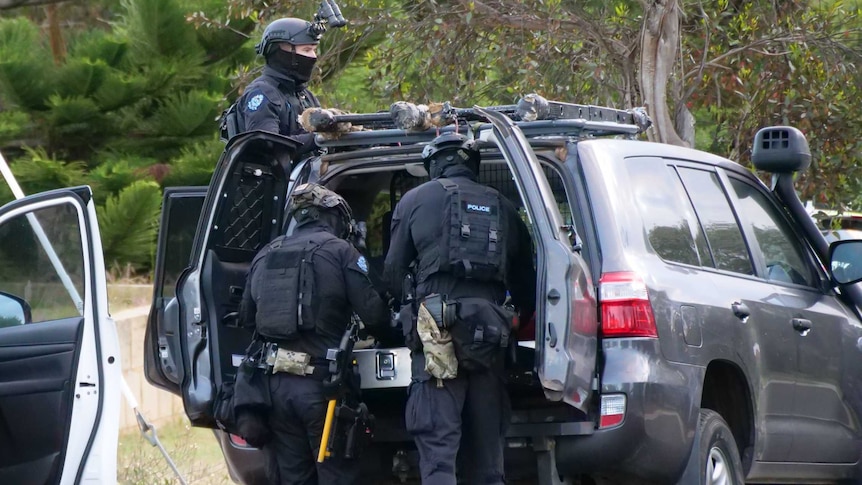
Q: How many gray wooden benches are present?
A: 0